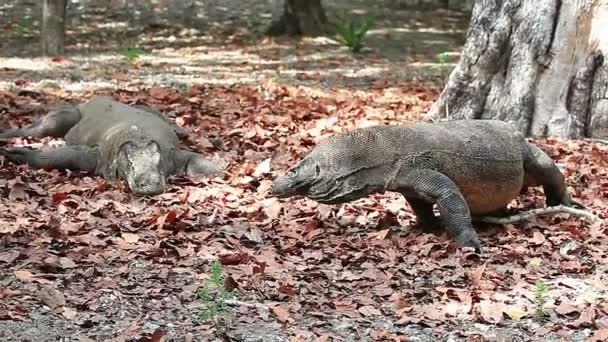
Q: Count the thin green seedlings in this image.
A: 2